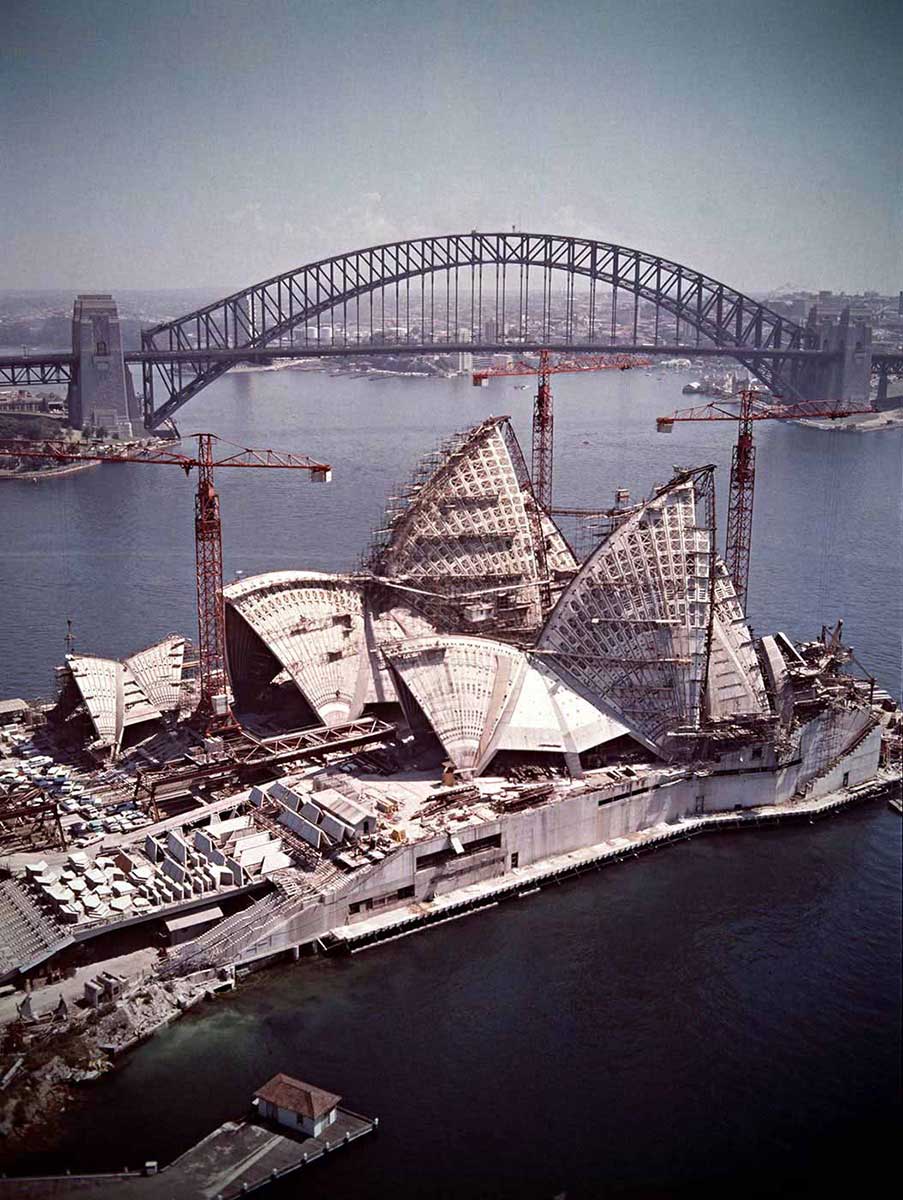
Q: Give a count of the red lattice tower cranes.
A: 3